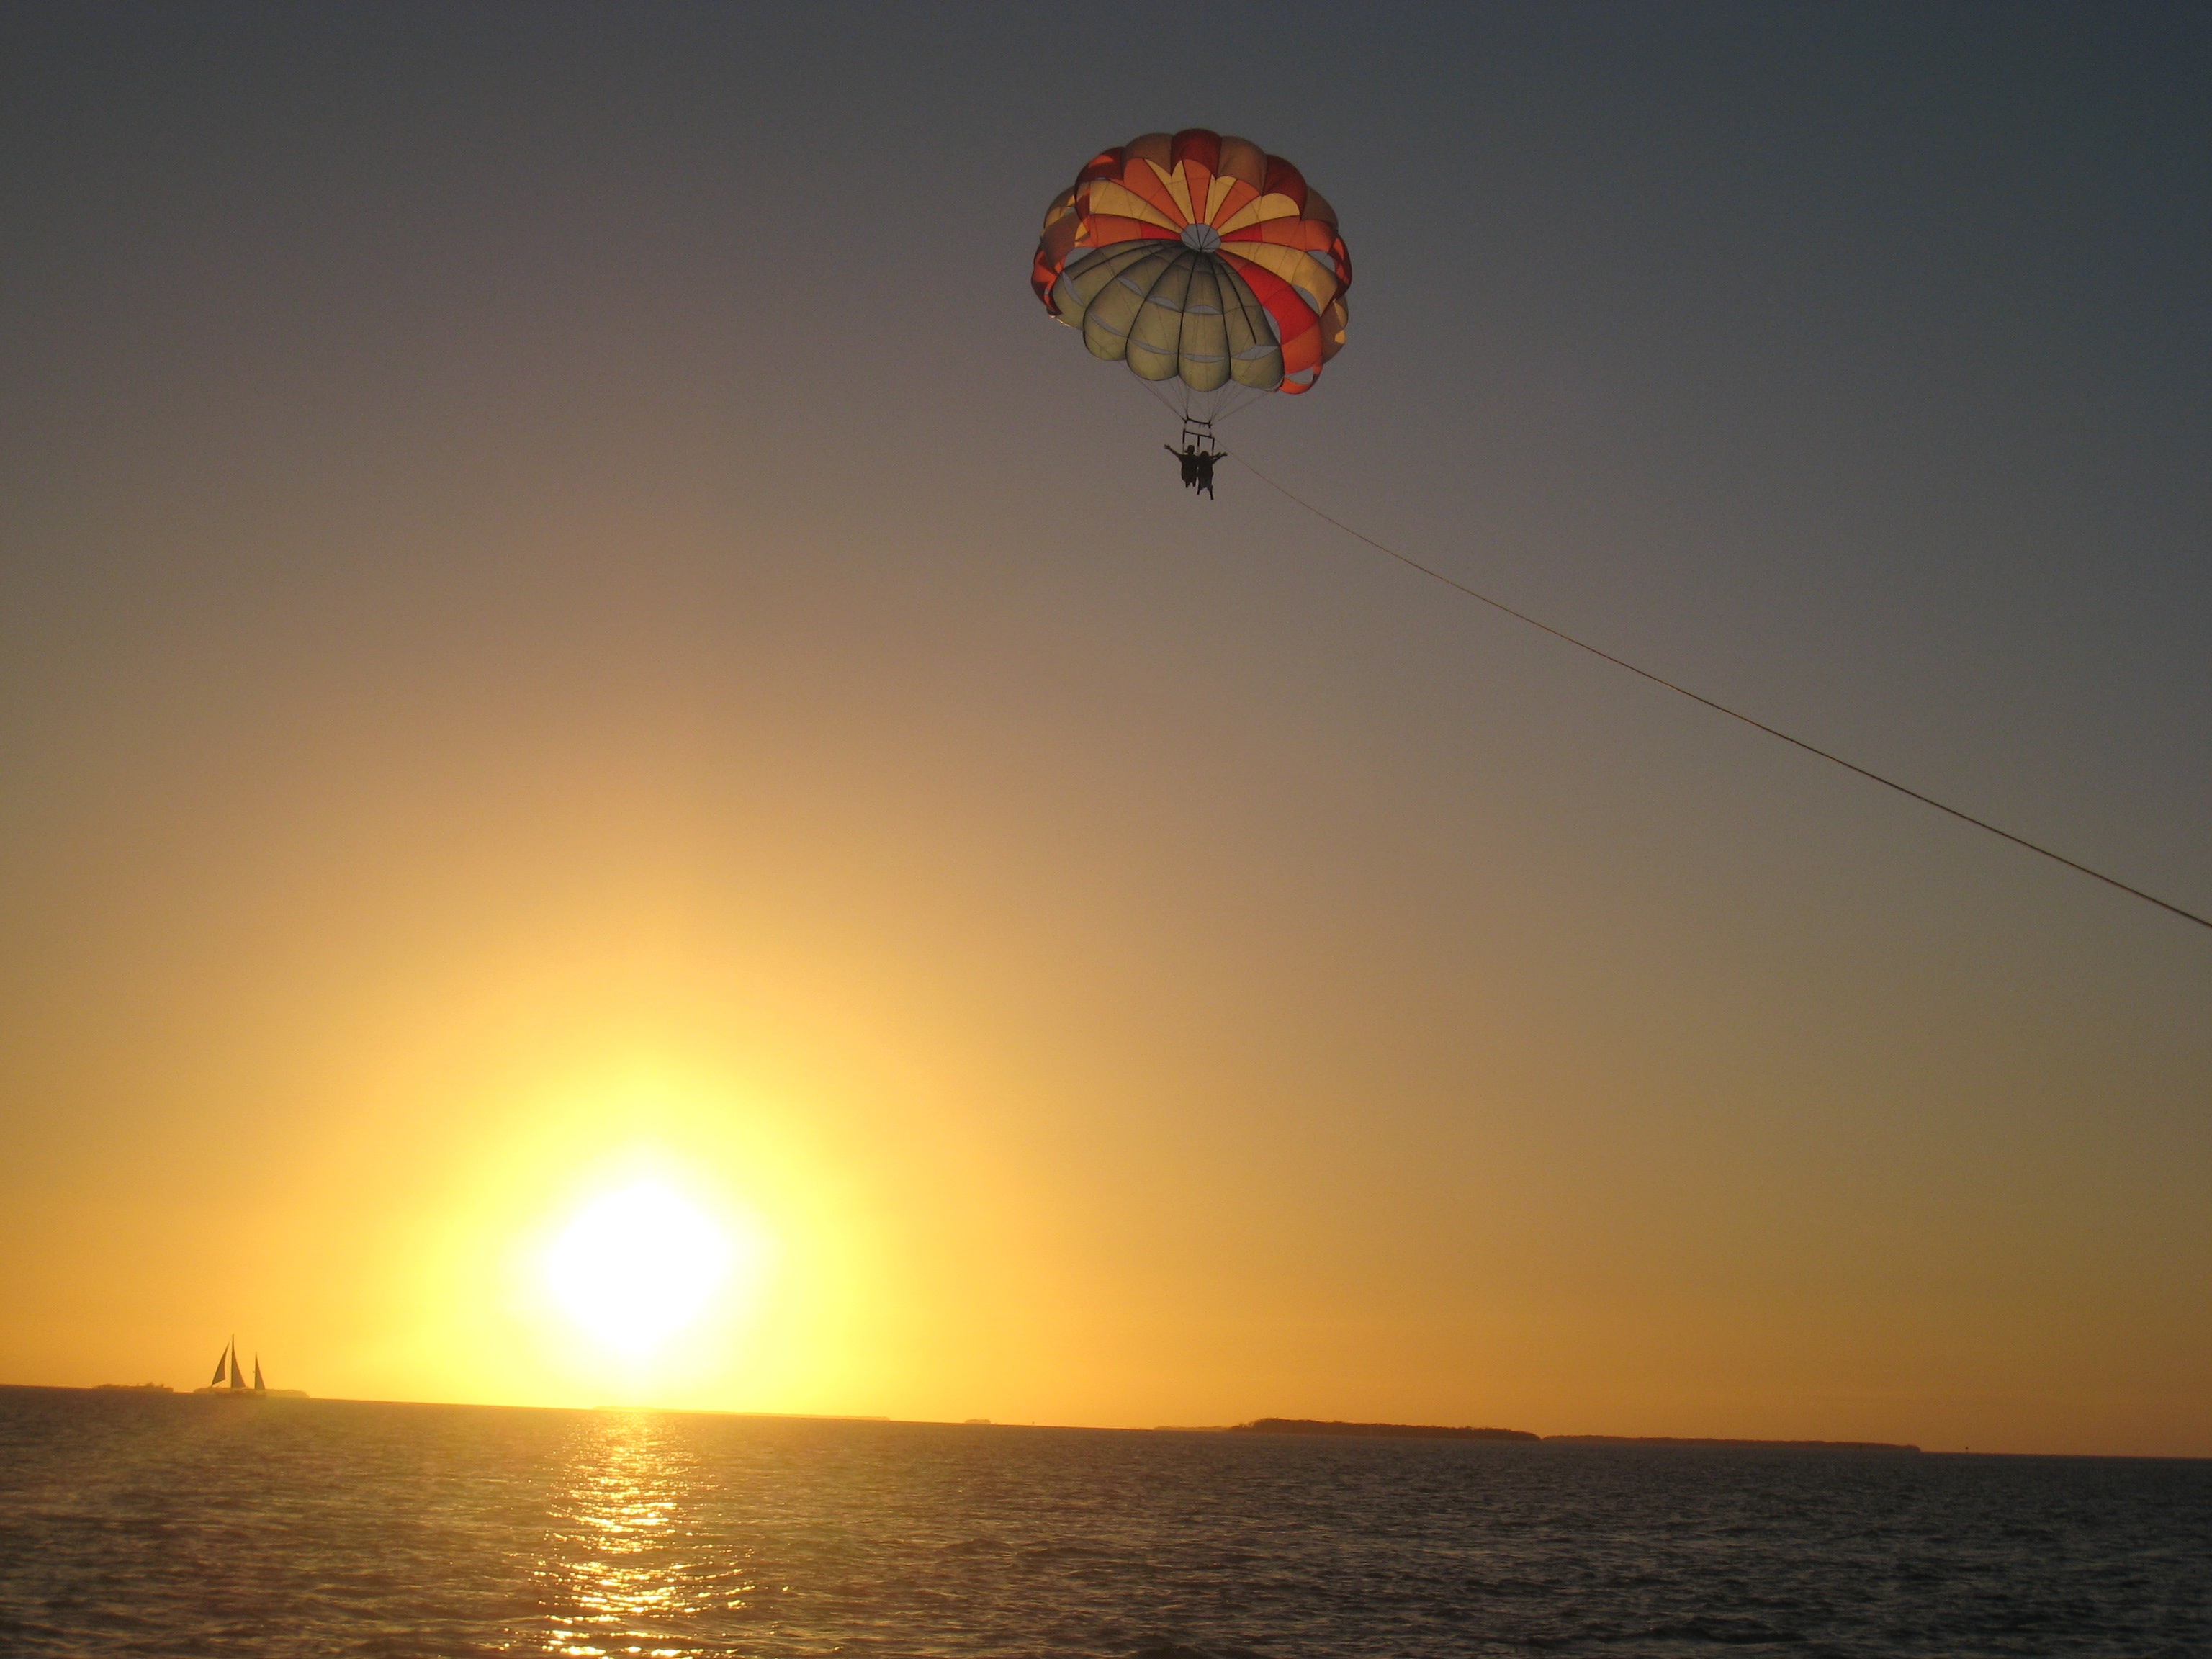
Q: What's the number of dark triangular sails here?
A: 3